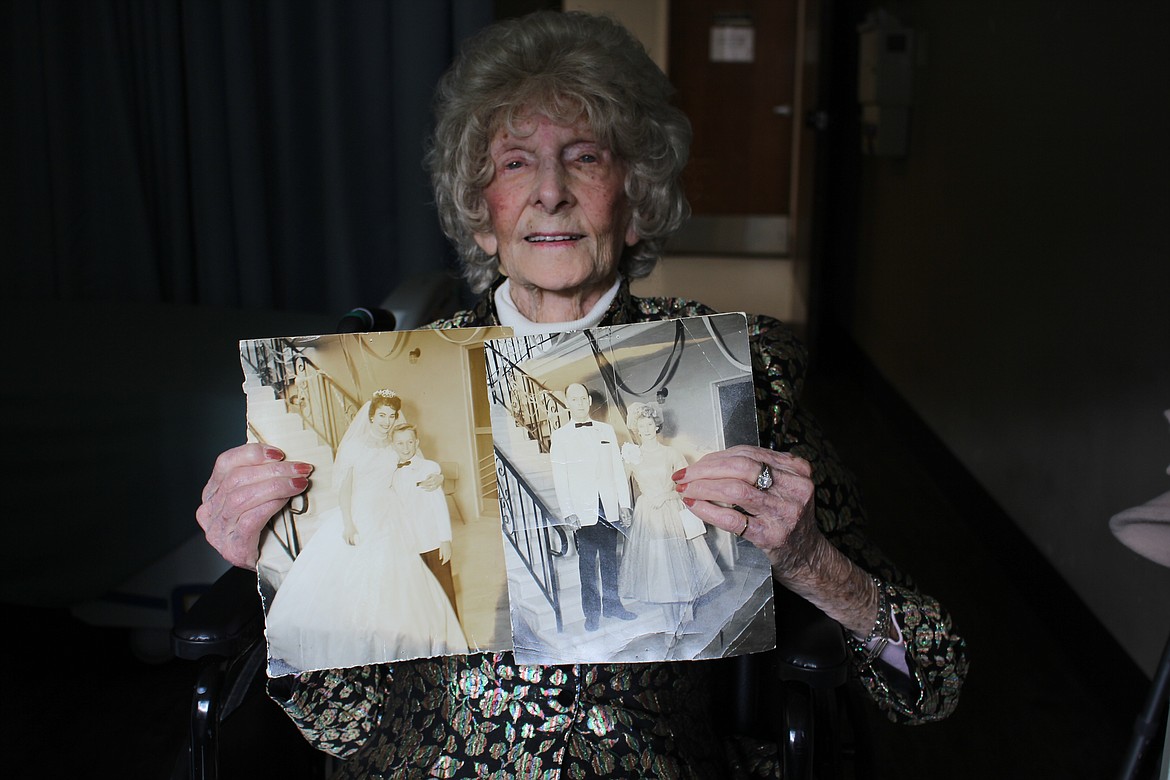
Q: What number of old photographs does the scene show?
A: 2